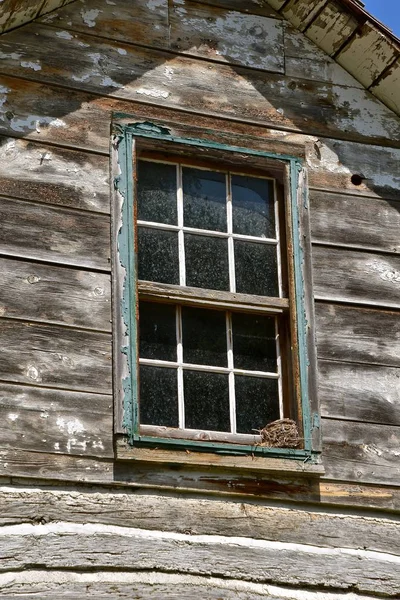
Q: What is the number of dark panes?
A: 12